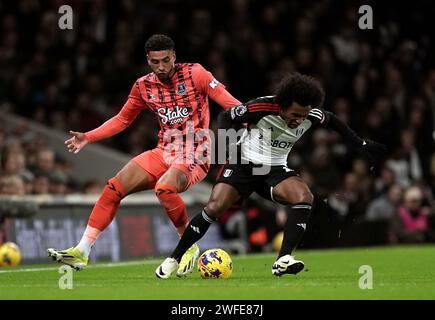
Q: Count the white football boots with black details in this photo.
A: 2